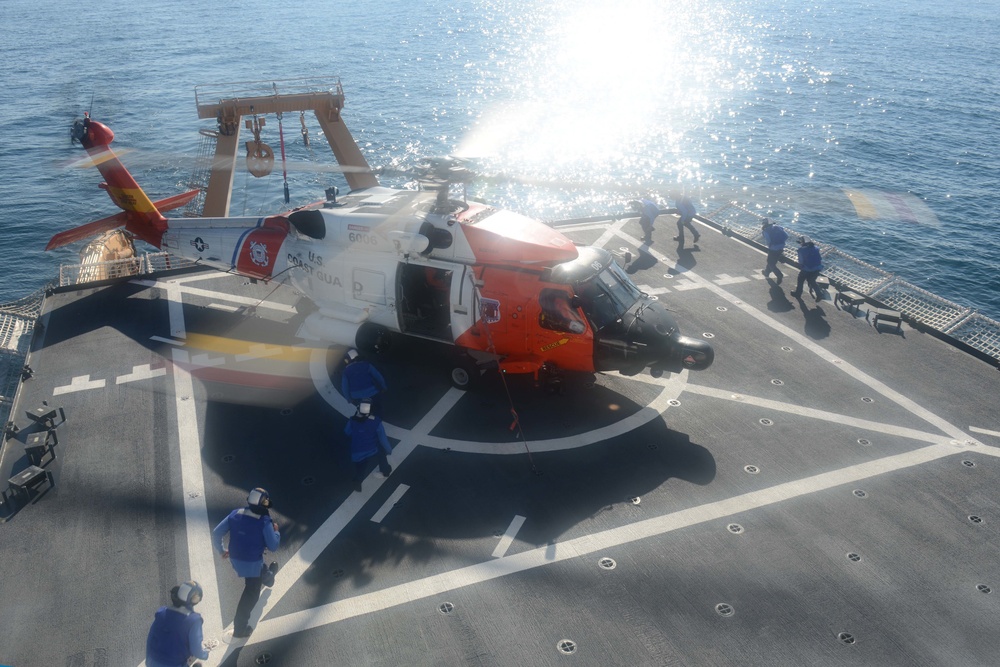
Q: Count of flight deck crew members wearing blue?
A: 8